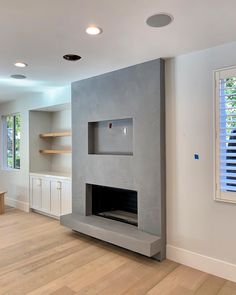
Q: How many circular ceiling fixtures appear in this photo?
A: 5